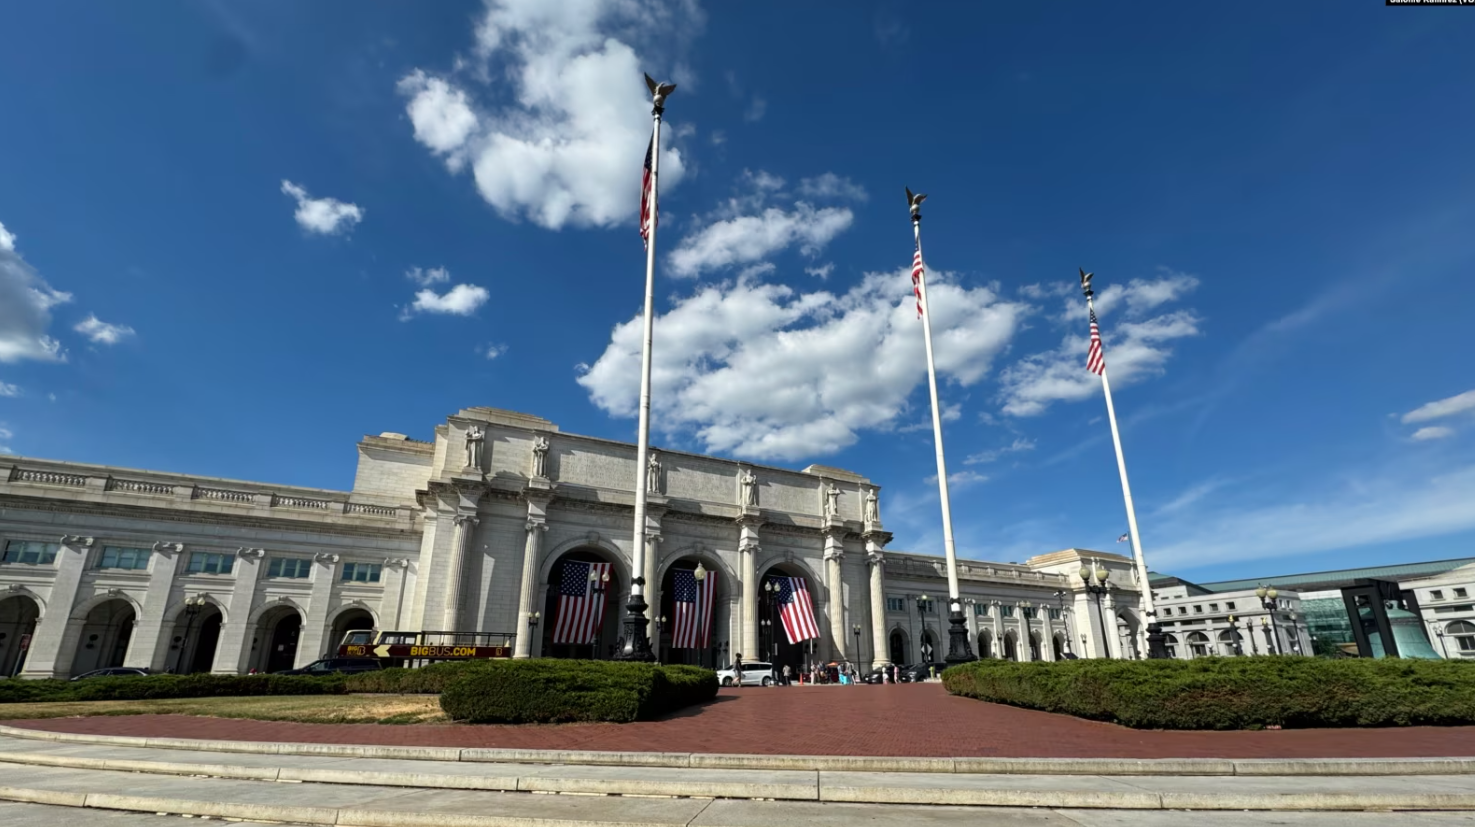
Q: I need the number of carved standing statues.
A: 6